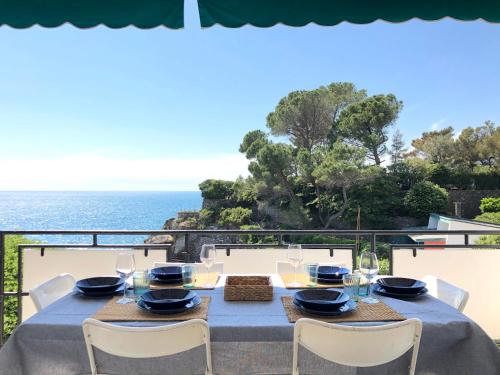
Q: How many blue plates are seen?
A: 12